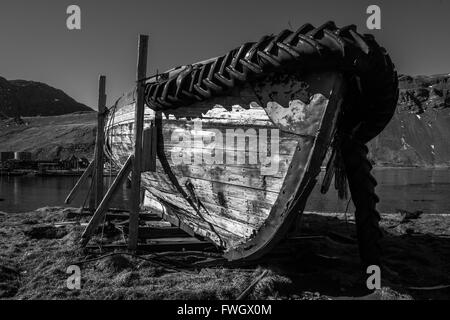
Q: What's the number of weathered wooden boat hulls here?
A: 1